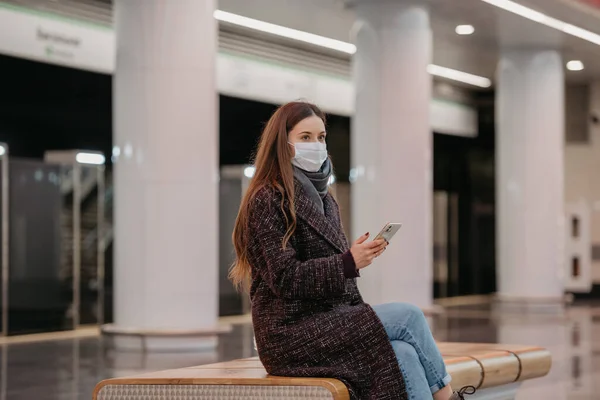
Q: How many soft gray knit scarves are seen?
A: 1